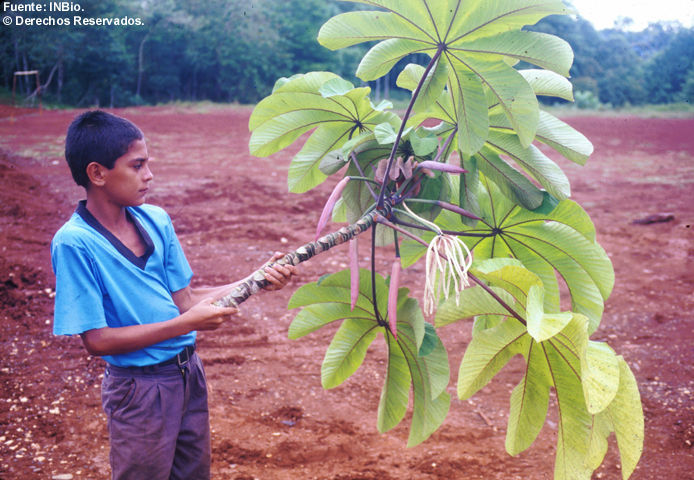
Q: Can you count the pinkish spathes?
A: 5